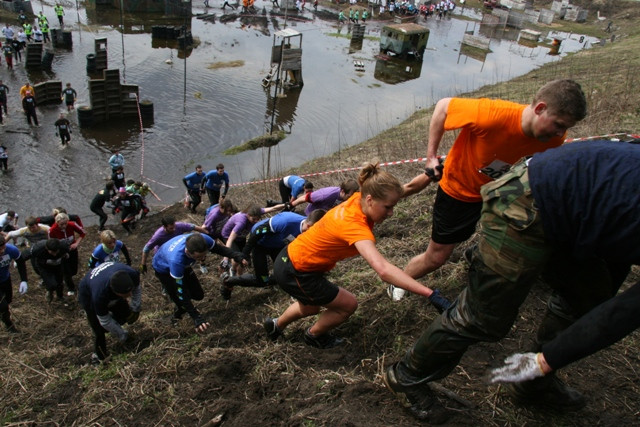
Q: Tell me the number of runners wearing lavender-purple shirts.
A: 4